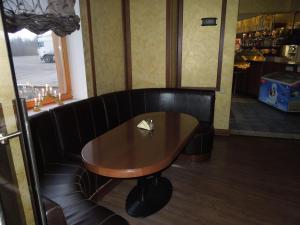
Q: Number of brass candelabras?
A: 1